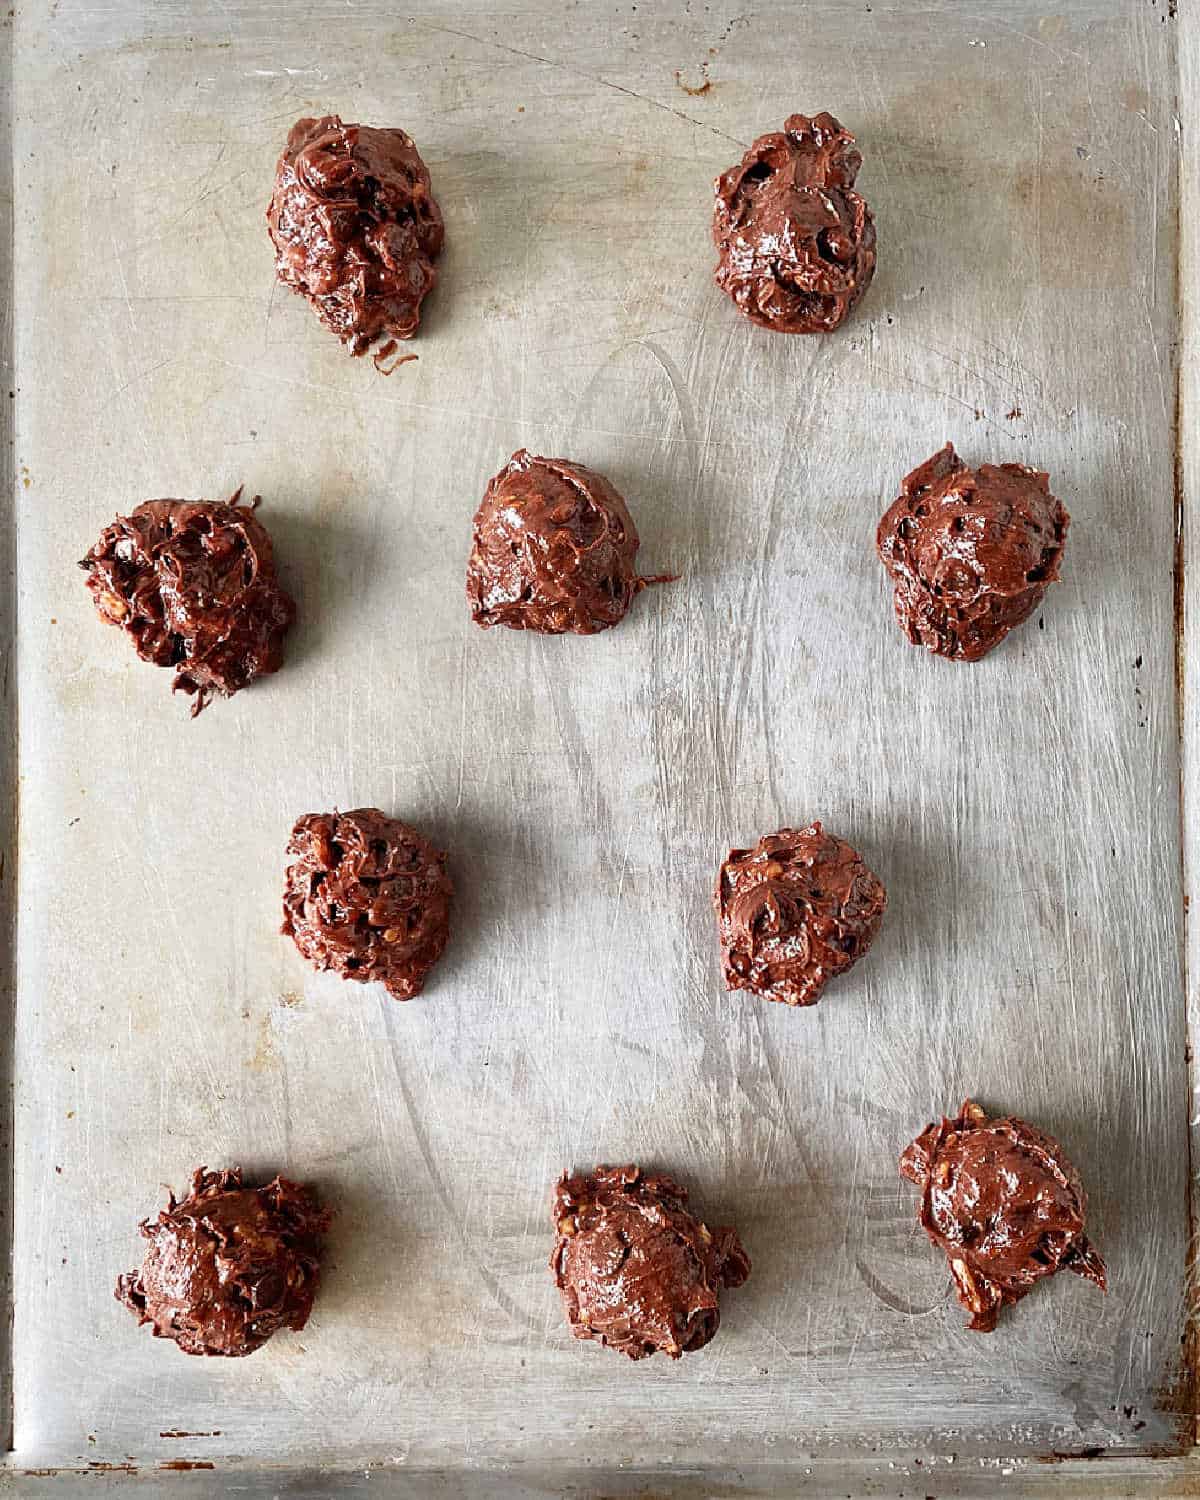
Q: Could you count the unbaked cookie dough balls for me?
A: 10